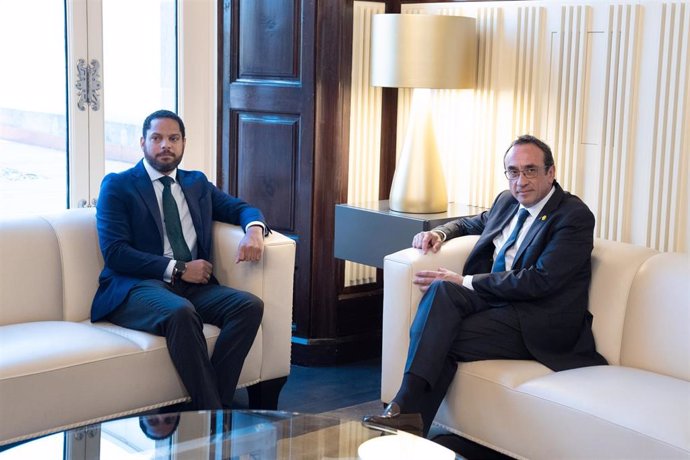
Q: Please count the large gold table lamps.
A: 1